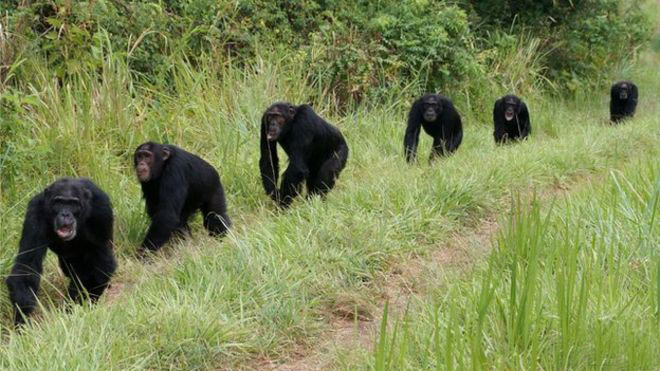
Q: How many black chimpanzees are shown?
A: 6